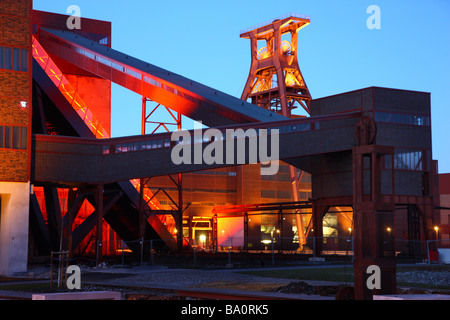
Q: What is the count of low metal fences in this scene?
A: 1